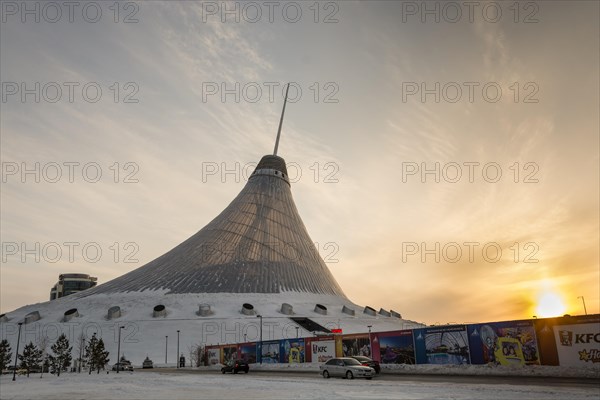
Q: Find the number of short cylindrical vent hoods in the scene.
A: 13